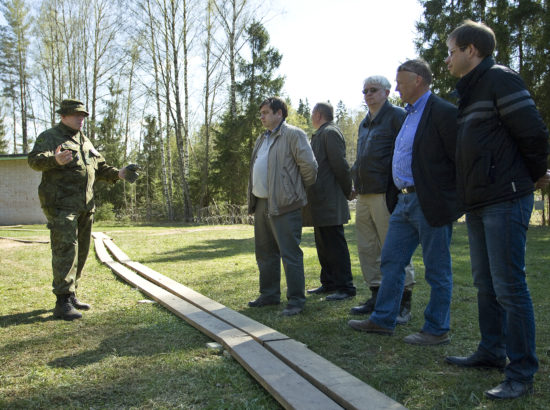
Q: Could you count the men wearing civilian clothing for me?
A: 5